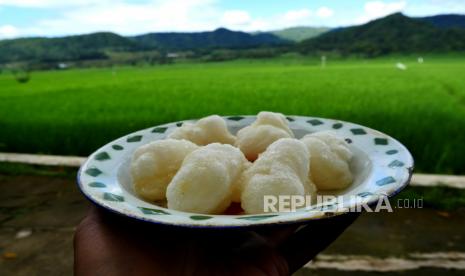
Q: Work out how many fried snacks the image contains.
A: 6